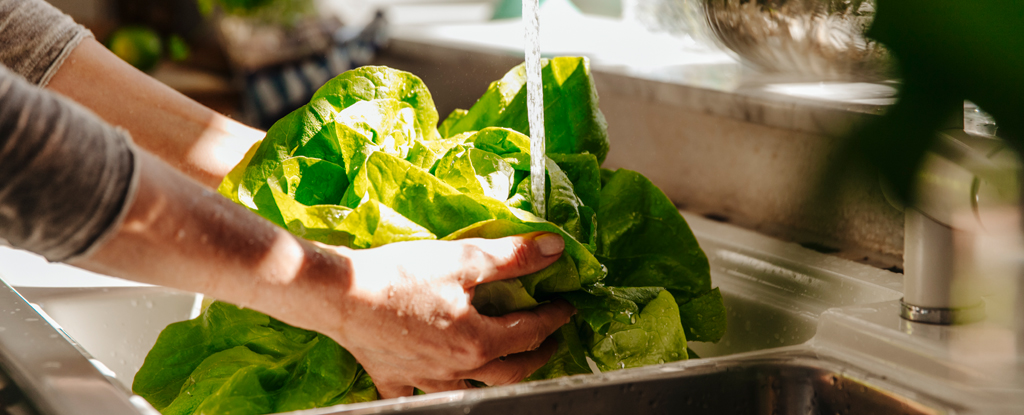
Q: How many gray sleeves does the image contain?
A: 2